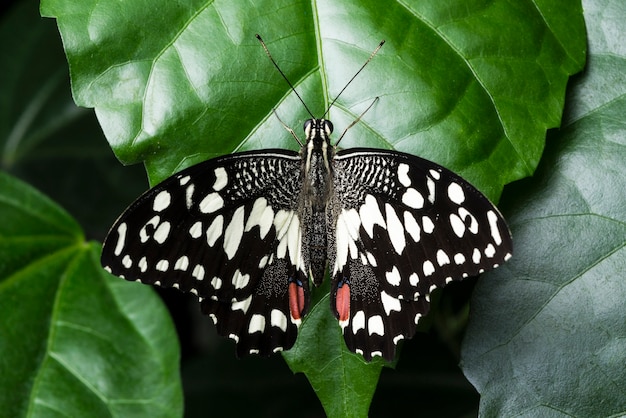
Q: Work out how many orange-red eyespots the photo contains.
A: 2